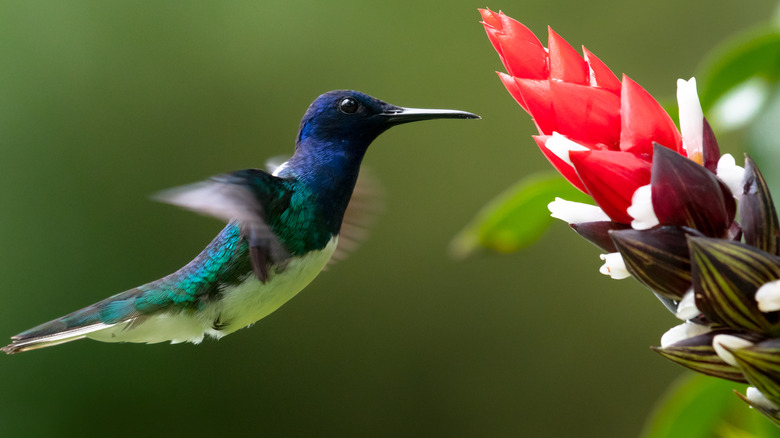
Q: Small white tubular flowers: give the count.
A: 11